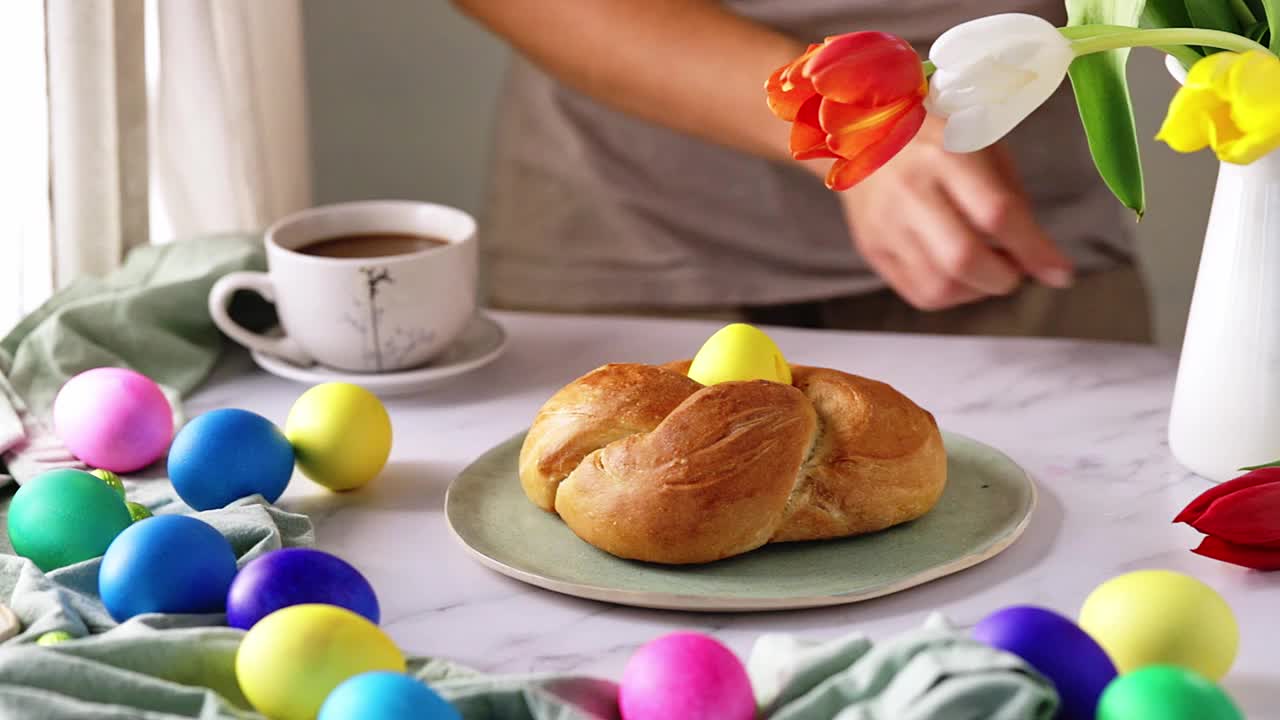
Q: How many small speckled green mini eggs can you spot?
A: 3